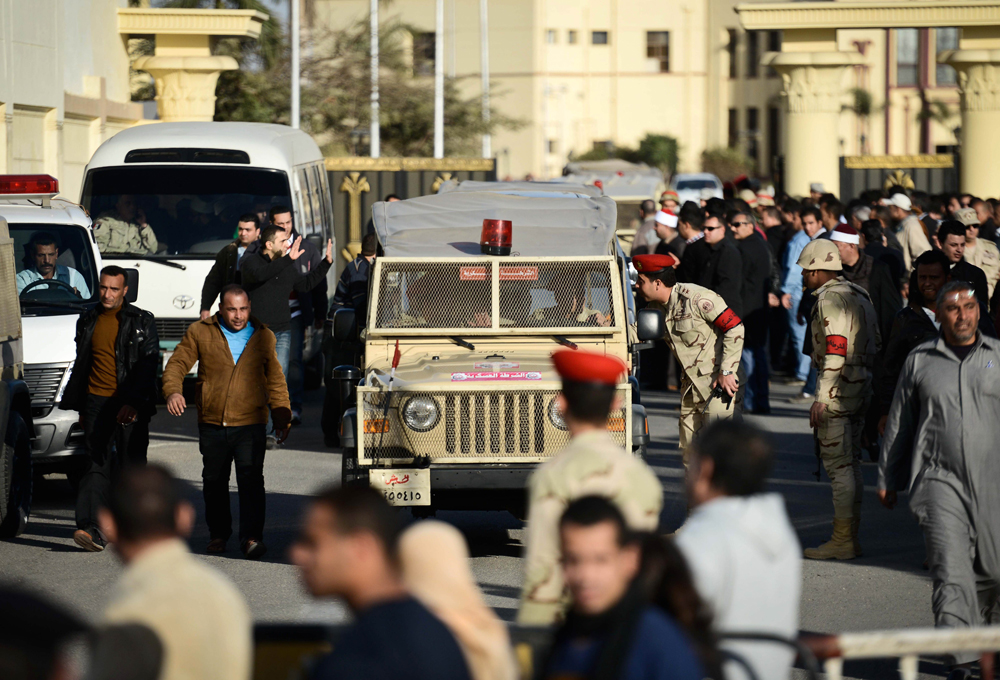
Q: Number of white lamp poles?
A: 4